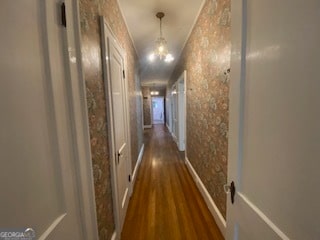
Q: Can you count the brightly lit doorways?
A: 1